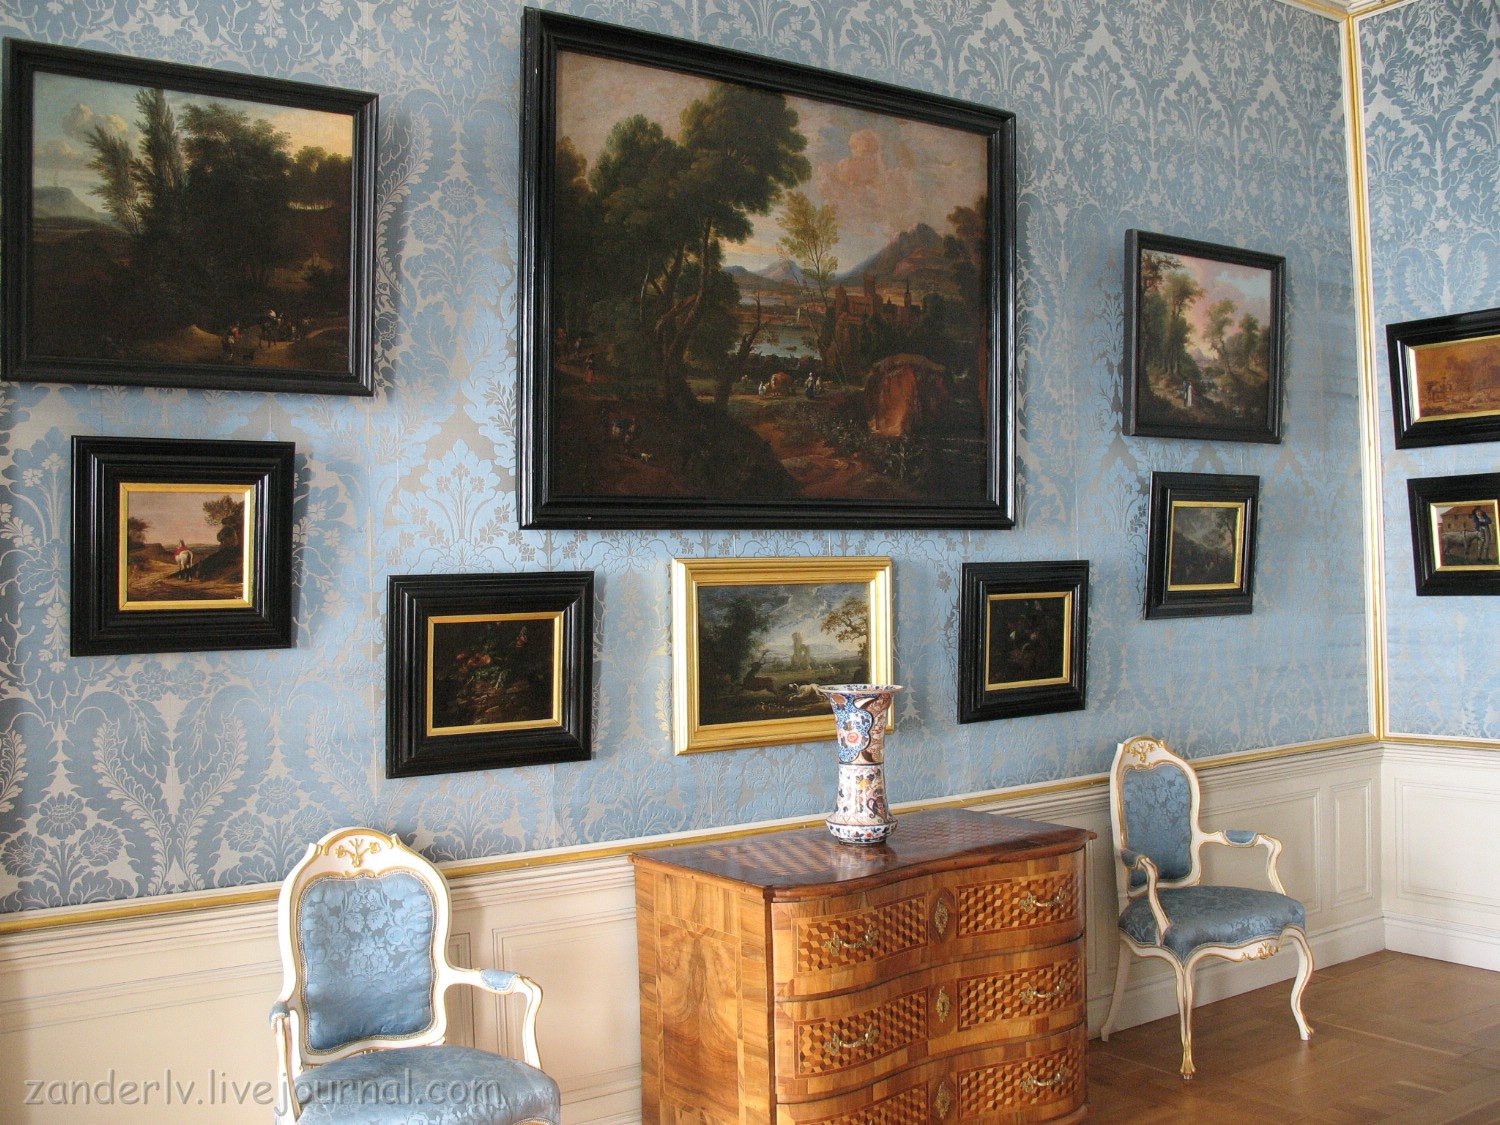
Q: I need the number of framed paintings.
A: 10